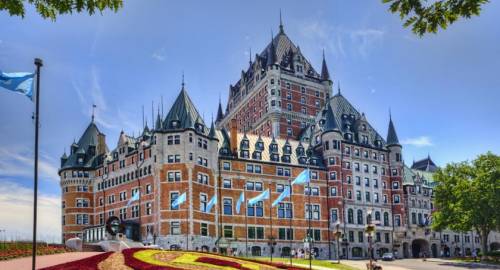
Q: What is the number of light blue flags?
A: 8